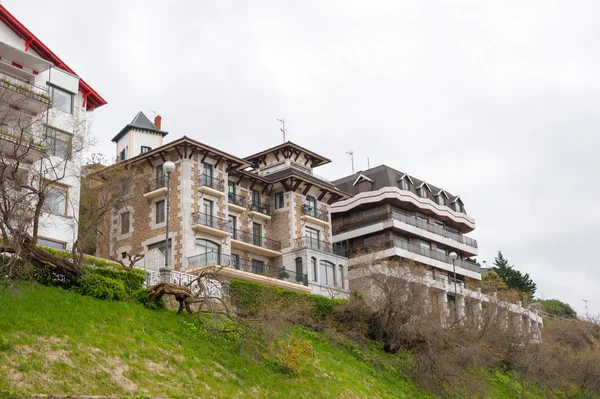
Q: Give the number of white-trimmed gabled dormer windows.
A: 5